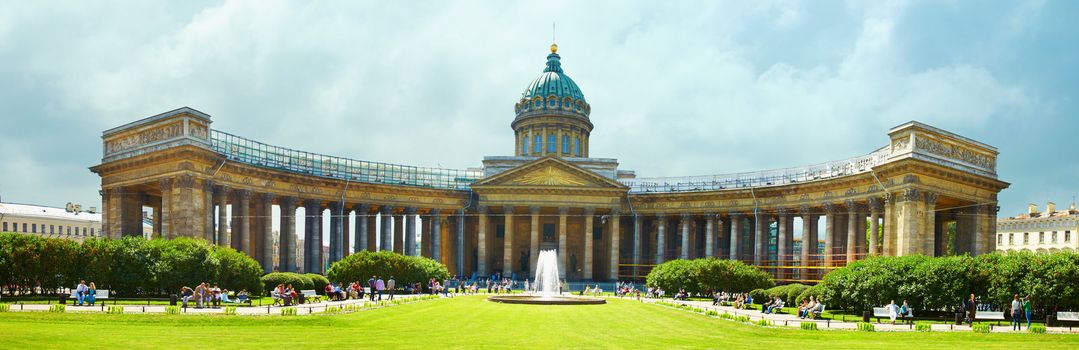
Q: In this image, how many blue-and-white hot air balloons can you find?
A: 0